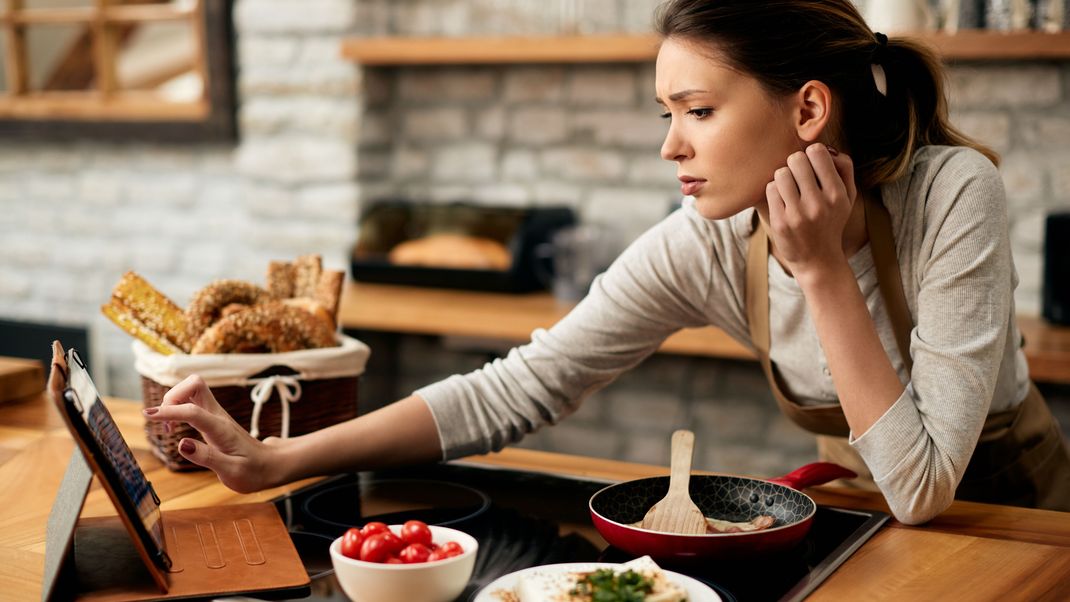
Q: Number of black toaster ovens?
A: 1